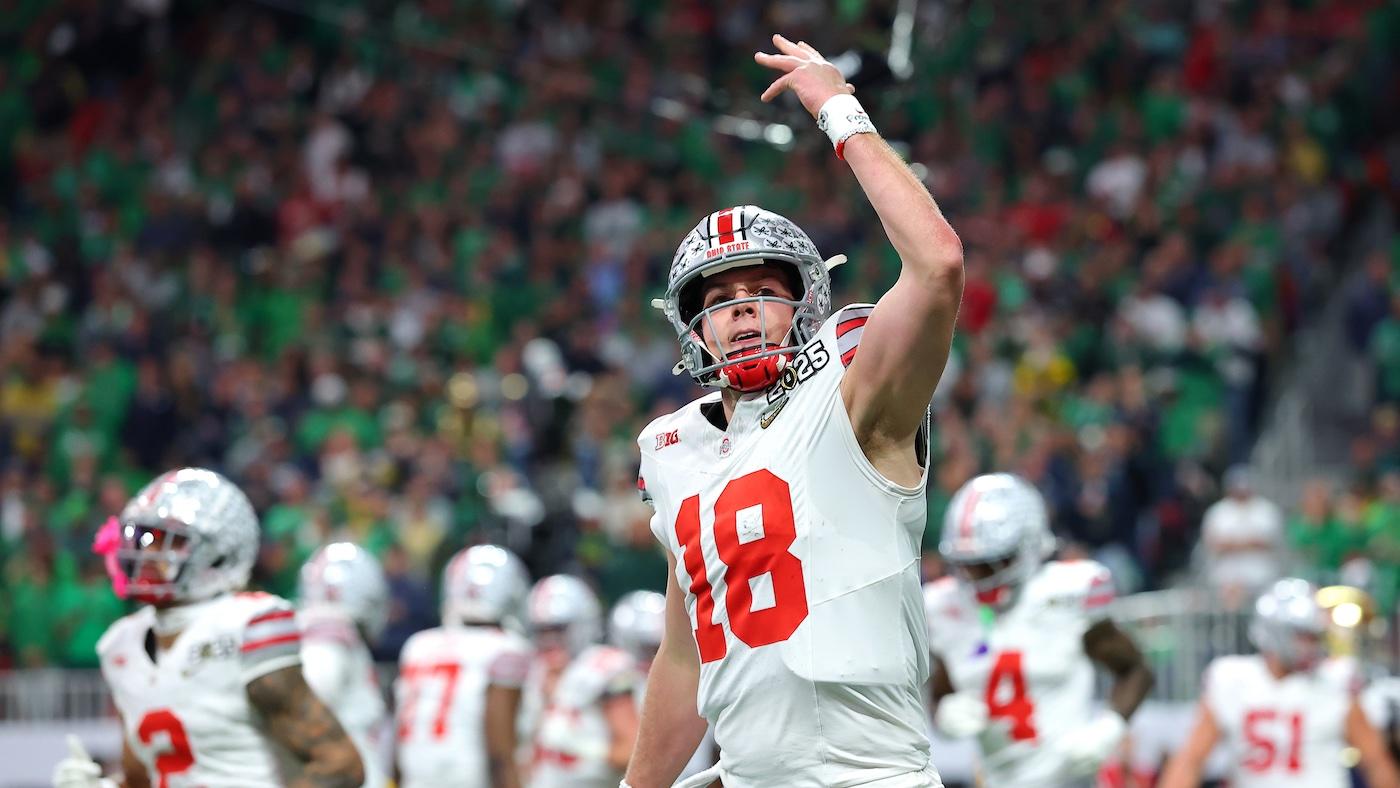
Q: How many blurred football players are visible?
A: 7